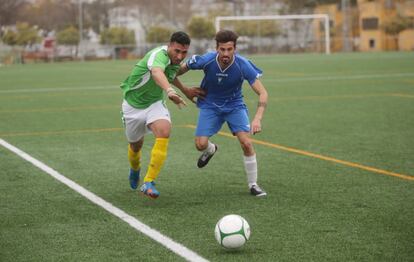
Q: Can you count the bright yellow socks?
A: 2